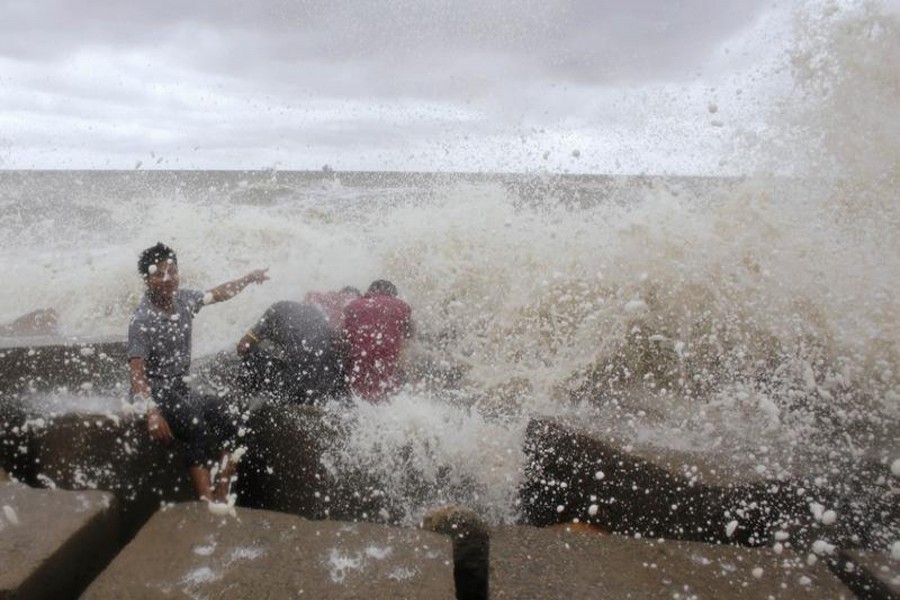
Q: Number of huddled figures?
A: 3